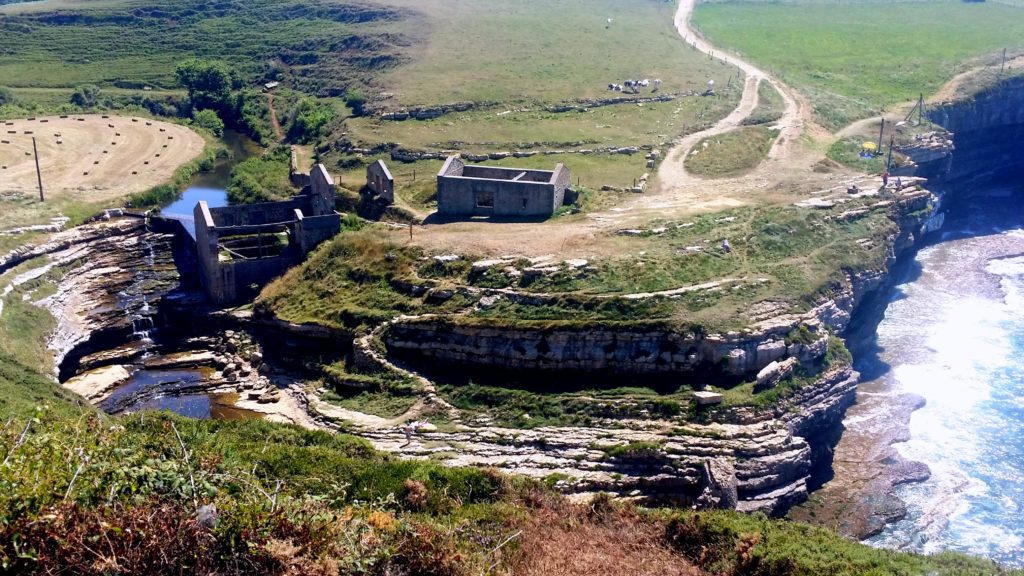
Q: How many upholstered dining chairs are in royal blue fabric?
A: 0